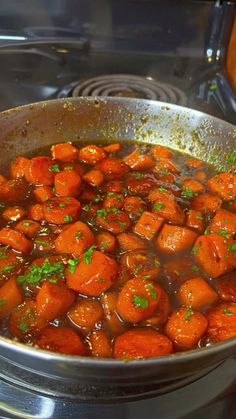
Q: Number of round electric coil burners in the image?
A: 1